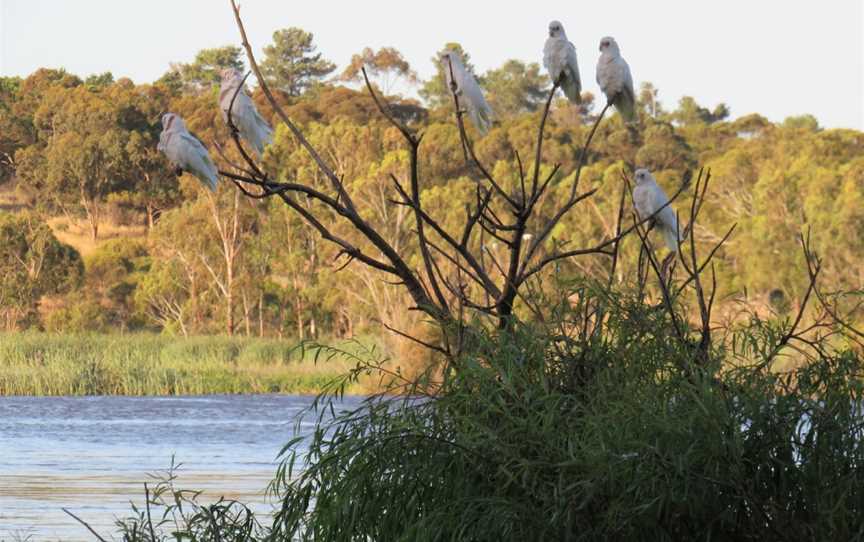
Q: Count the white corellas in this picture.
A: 6